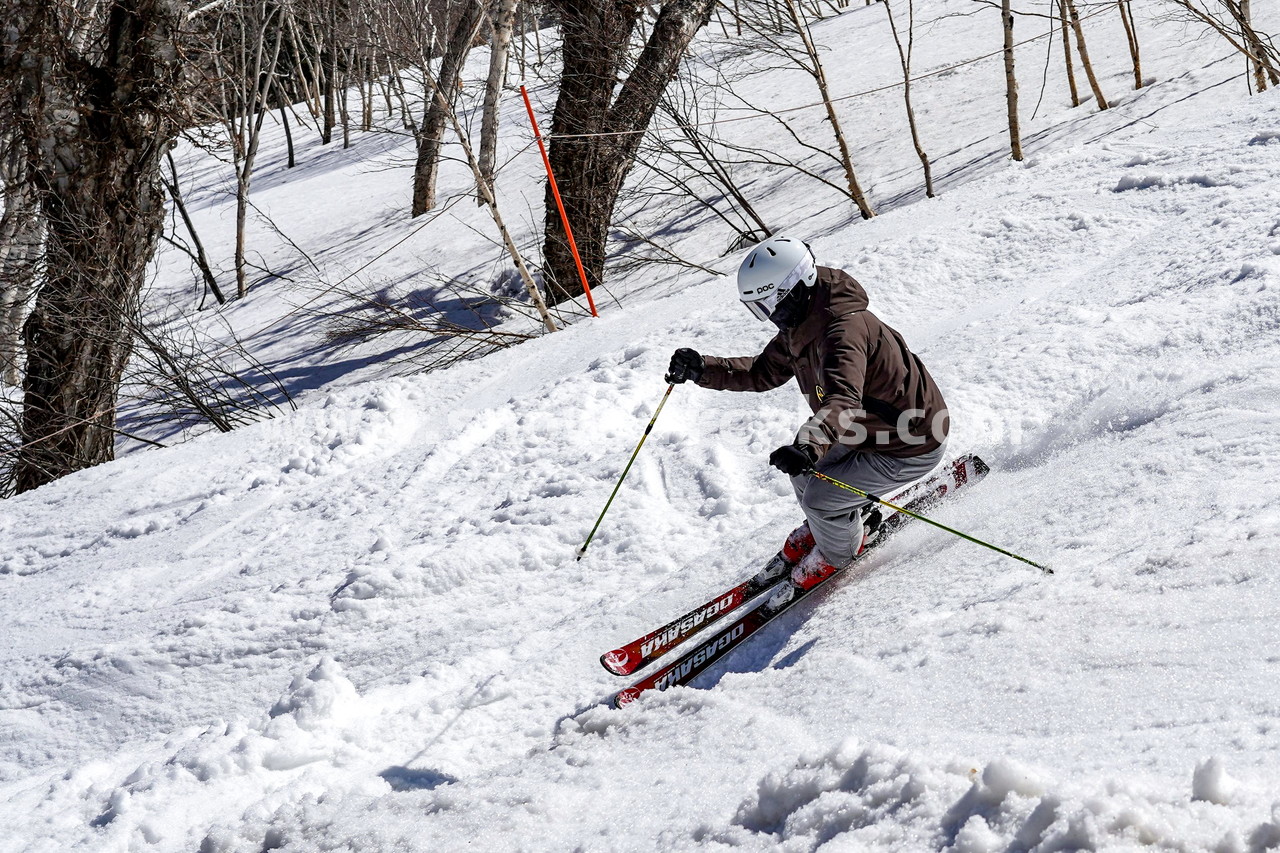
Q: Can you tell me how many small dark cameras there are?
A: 0